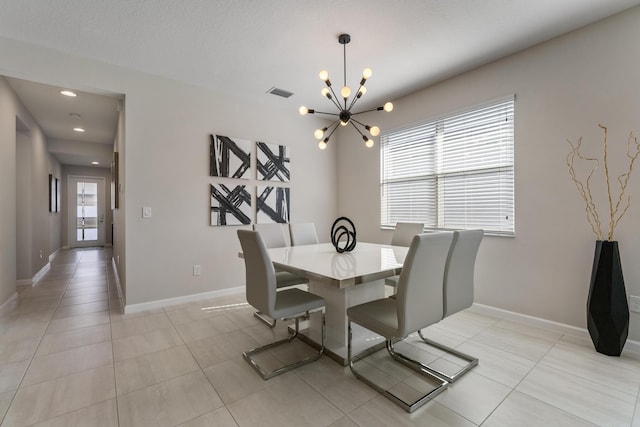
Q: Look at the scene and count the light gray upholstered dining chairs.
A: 6